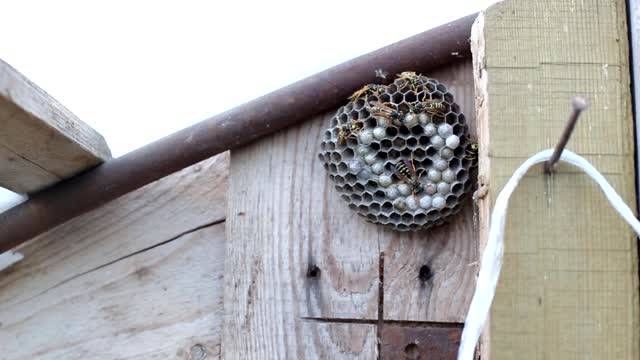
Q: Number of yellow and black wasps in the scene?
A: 7